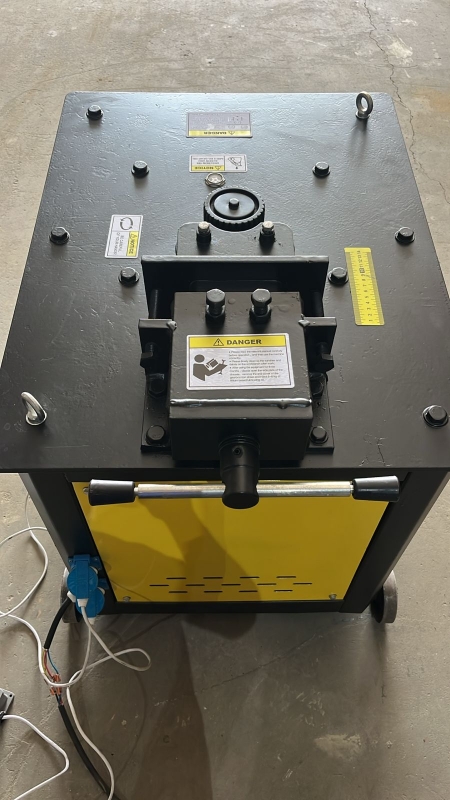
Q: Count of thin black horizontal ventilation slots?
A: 13